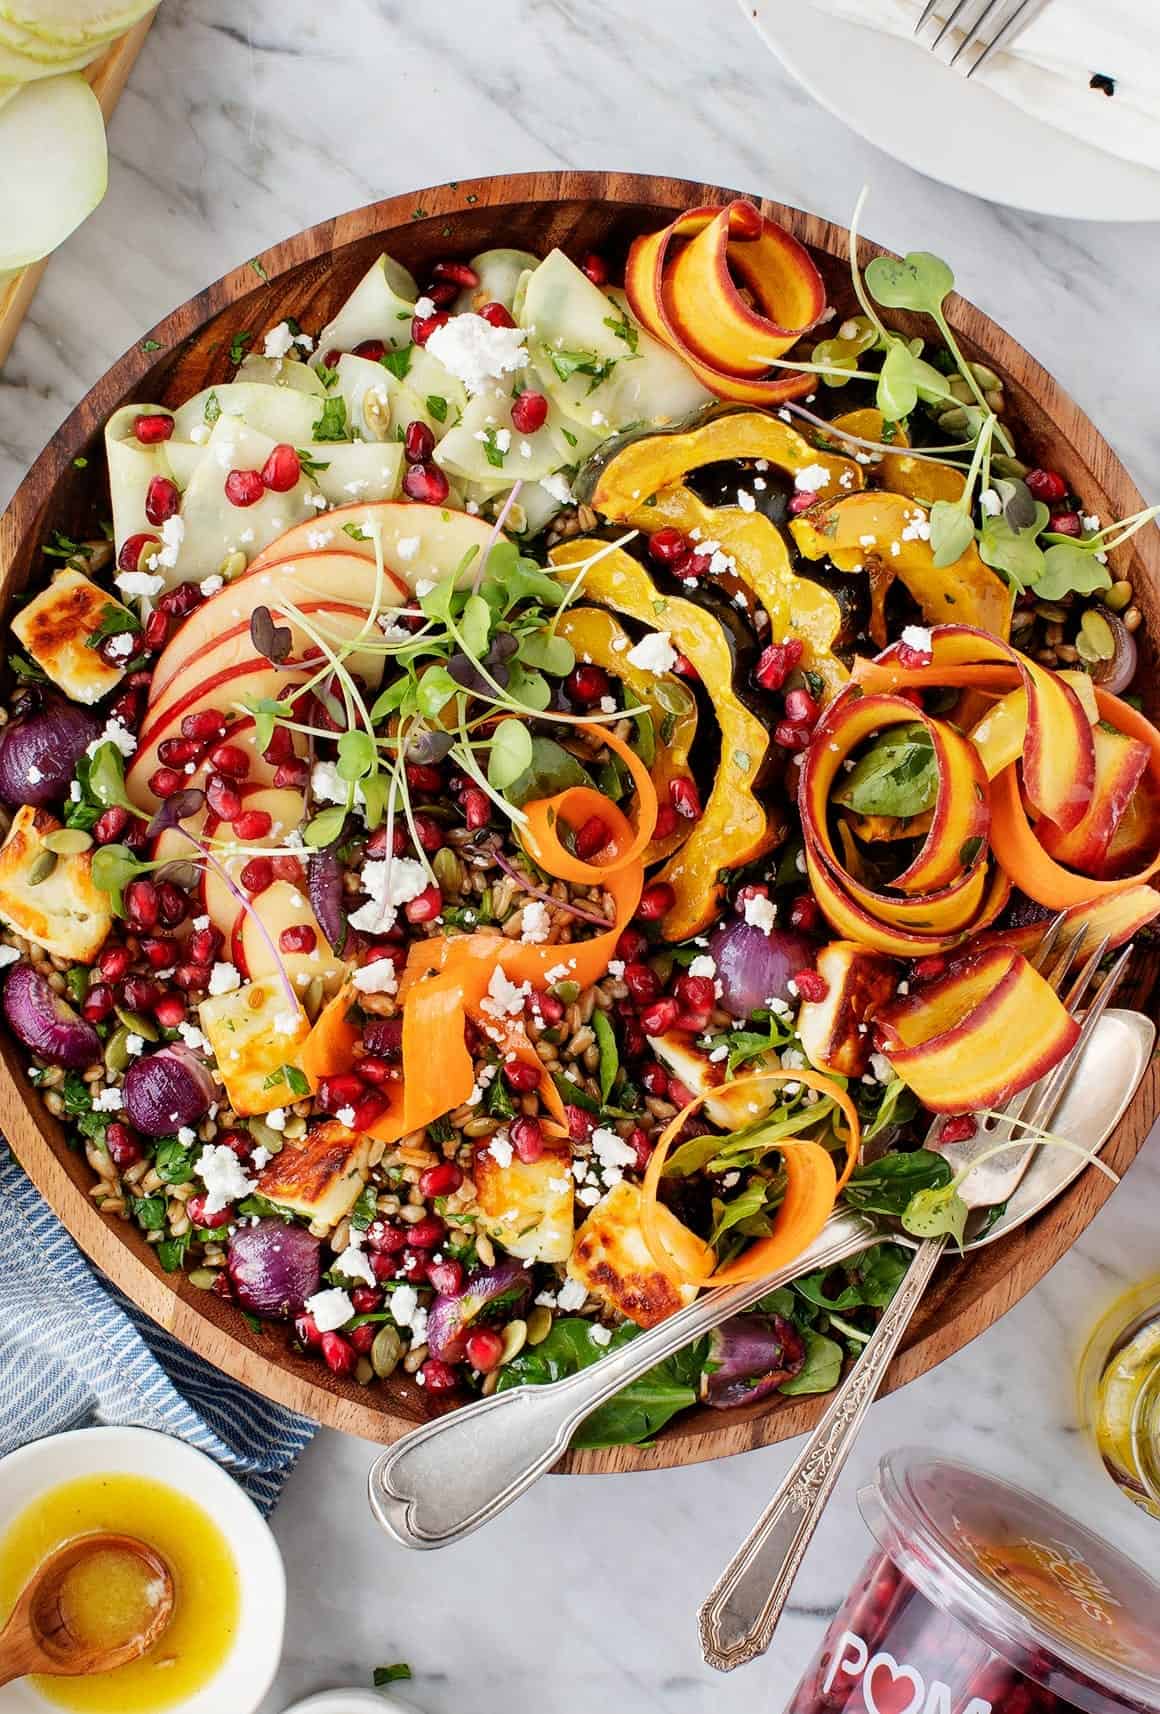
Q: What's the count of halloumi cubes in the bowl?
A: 8